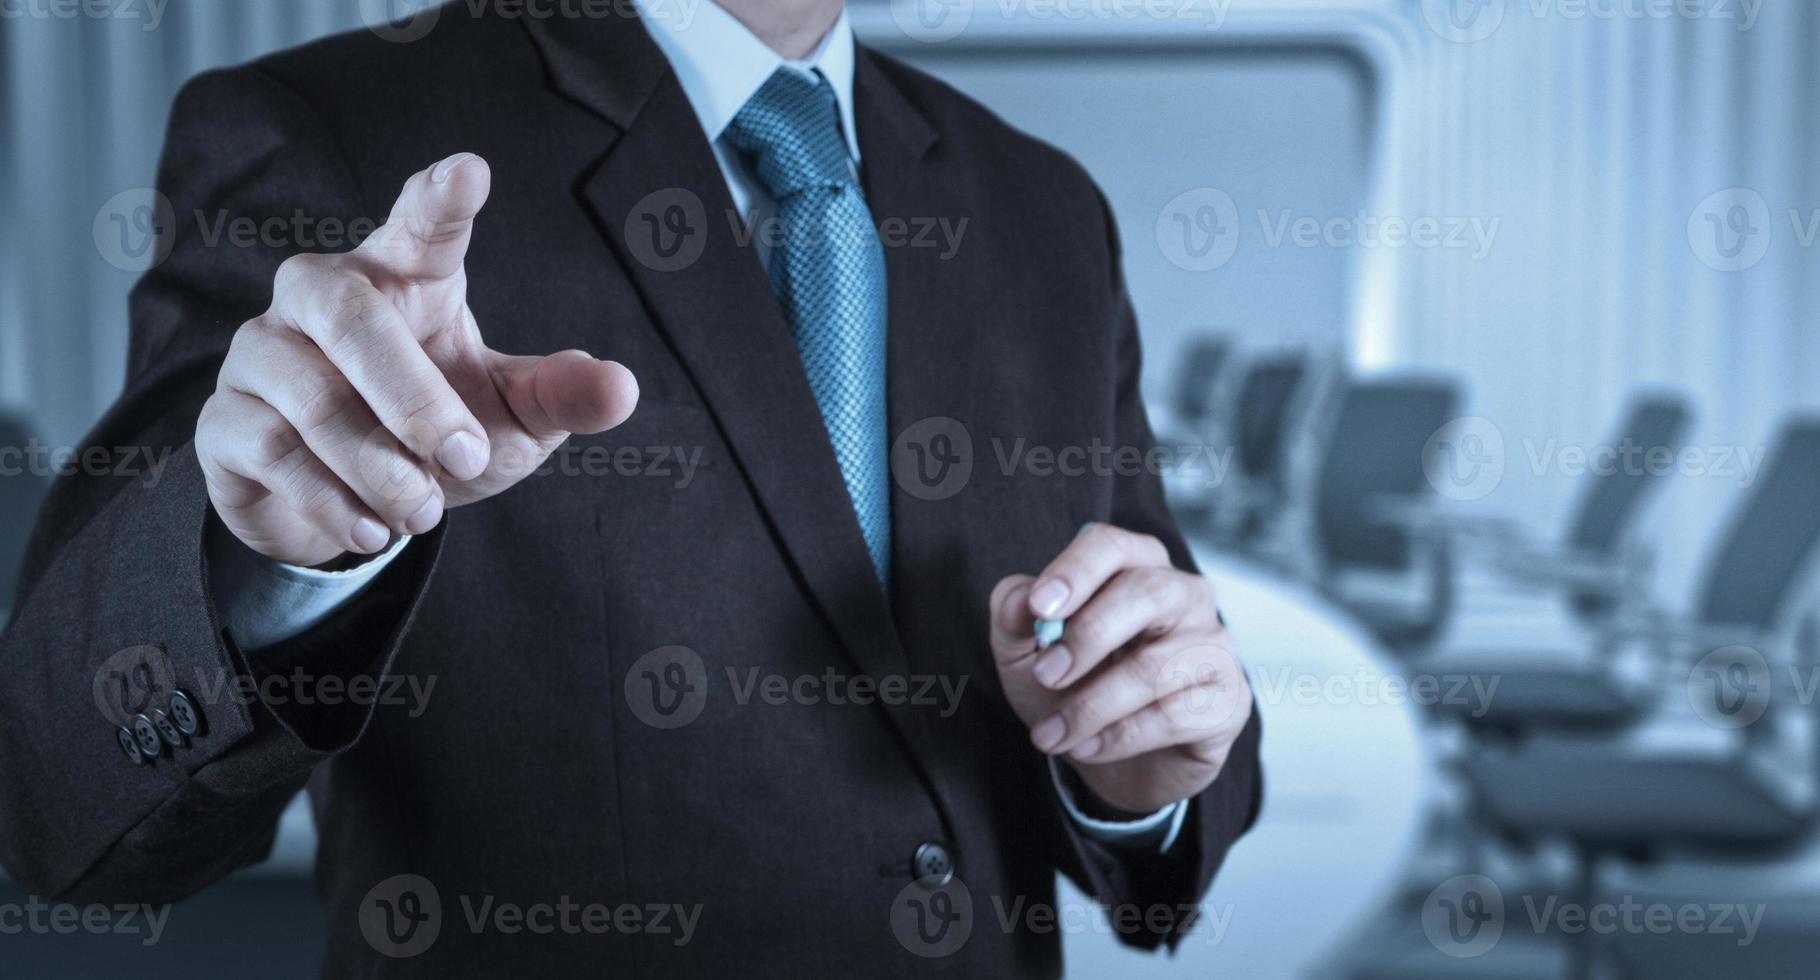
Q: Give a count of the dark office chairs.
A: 5